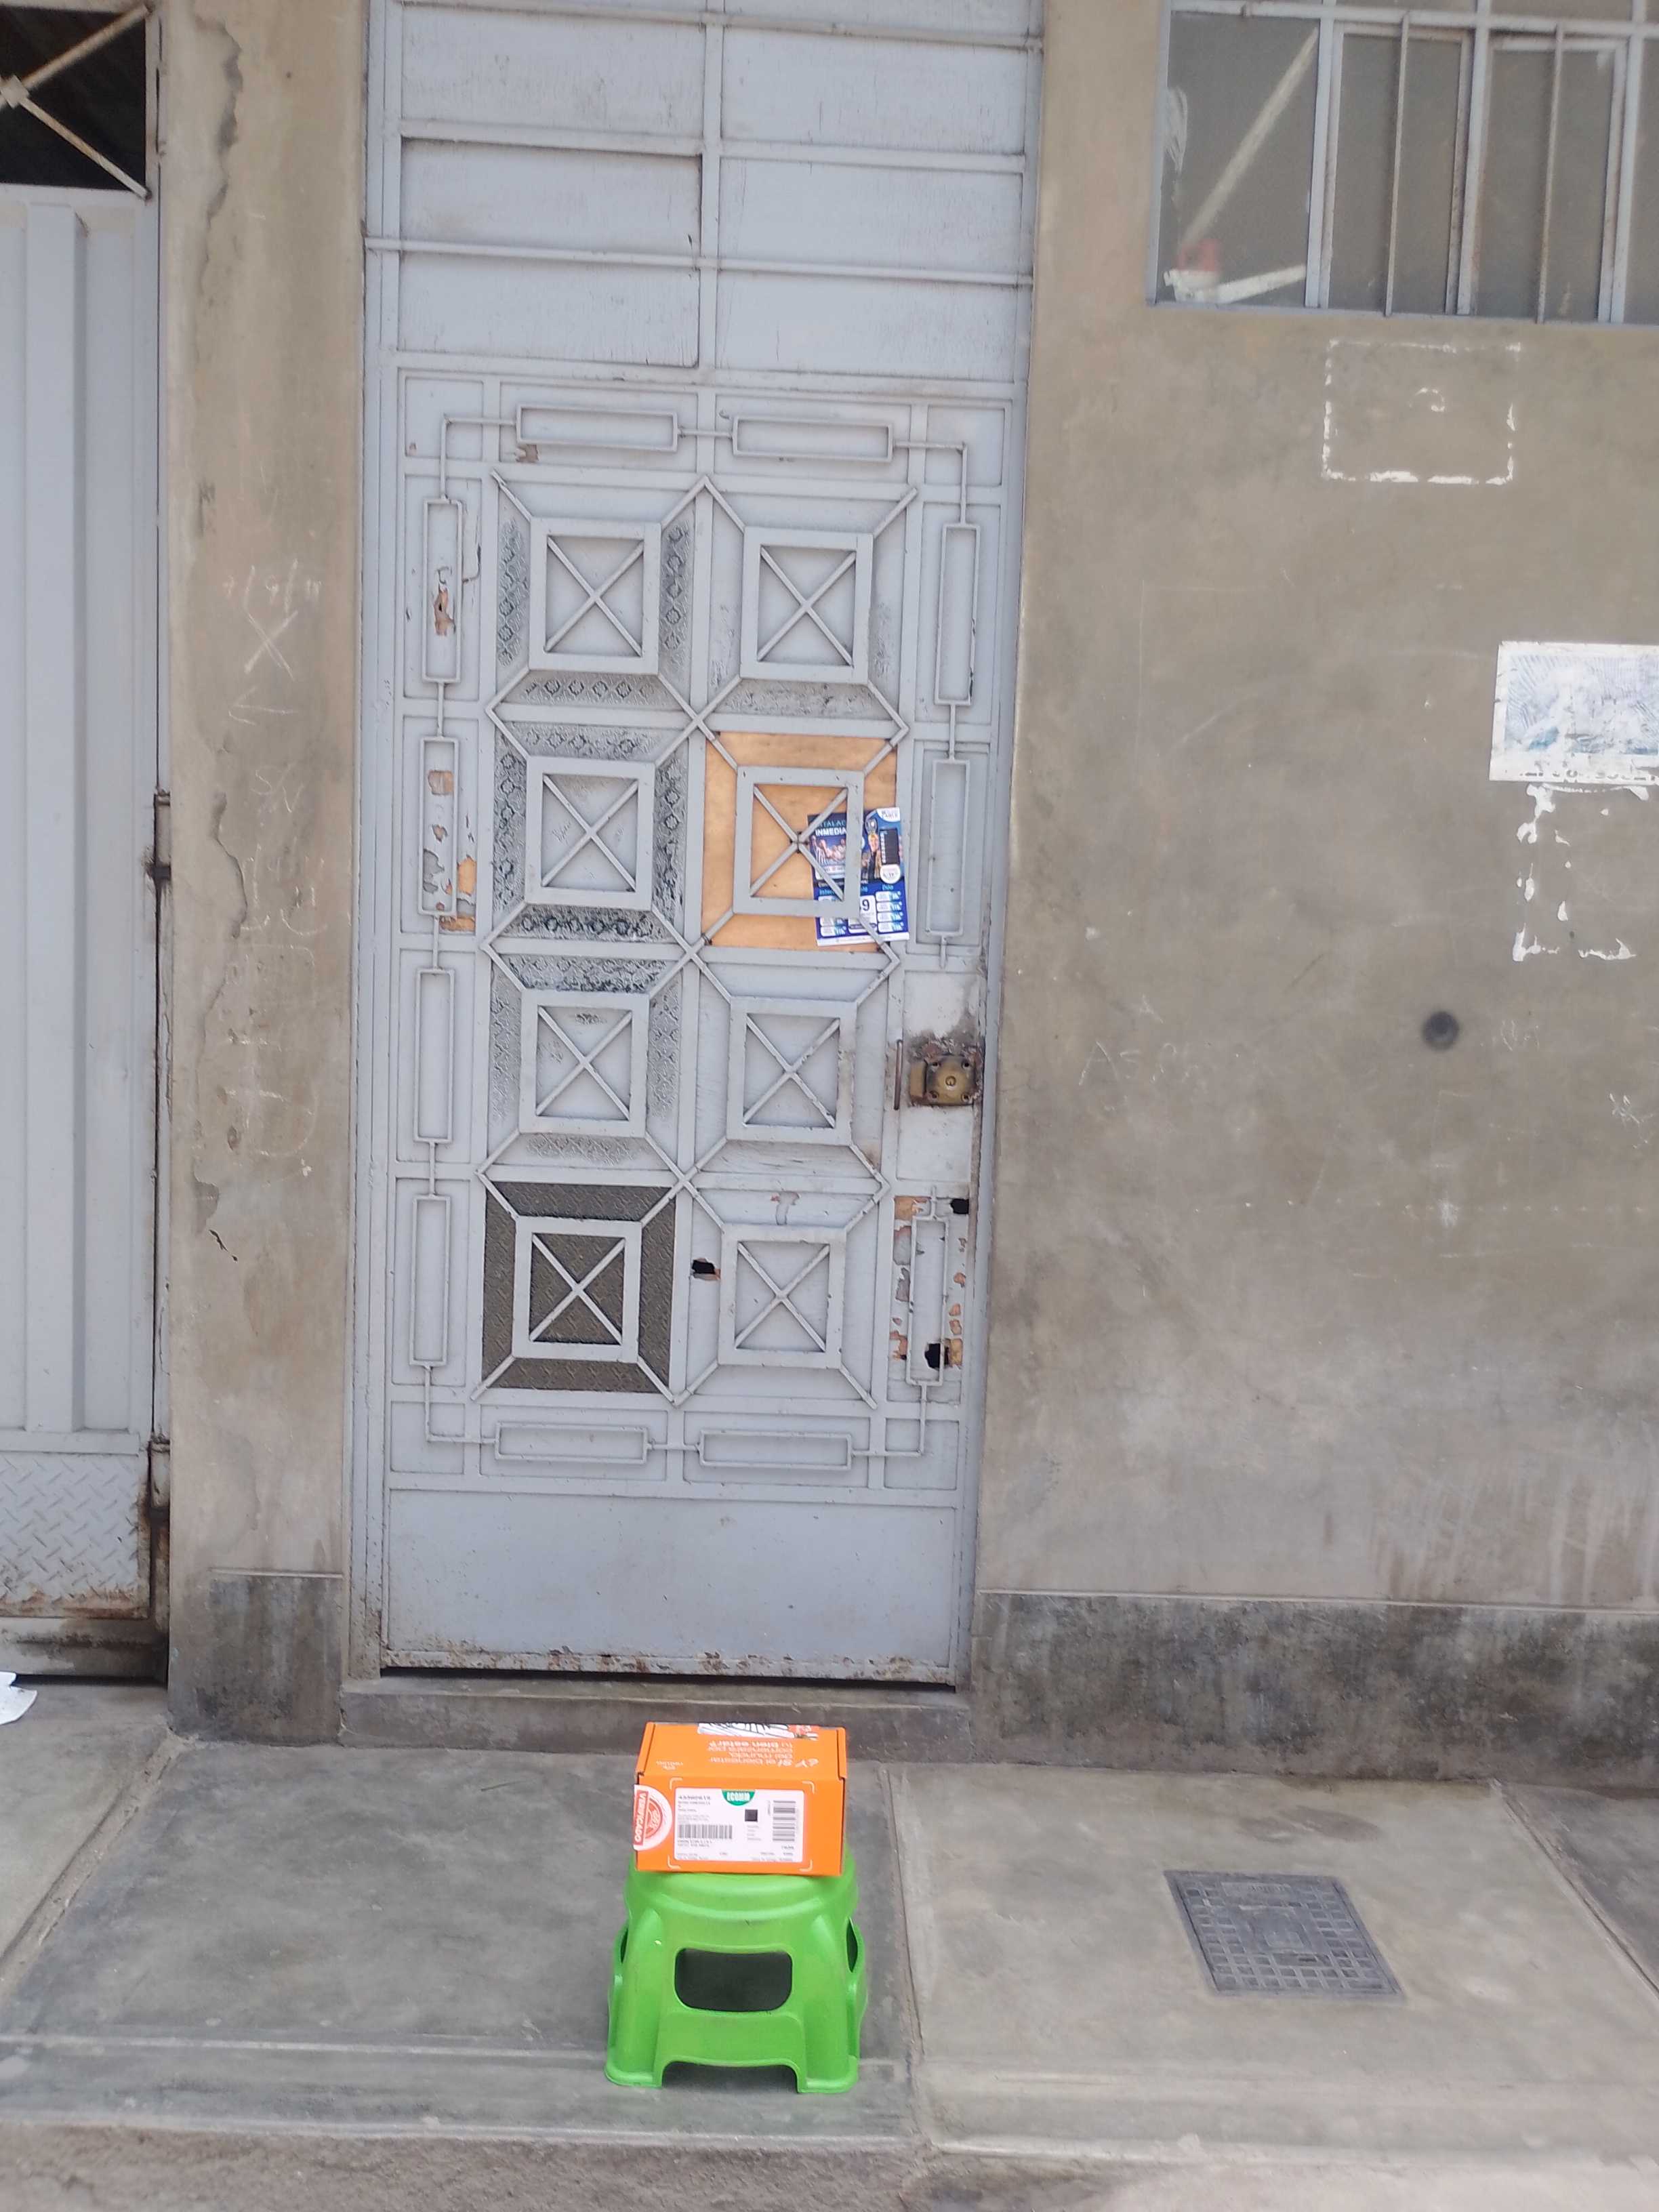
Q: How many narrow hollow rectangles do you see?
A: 11